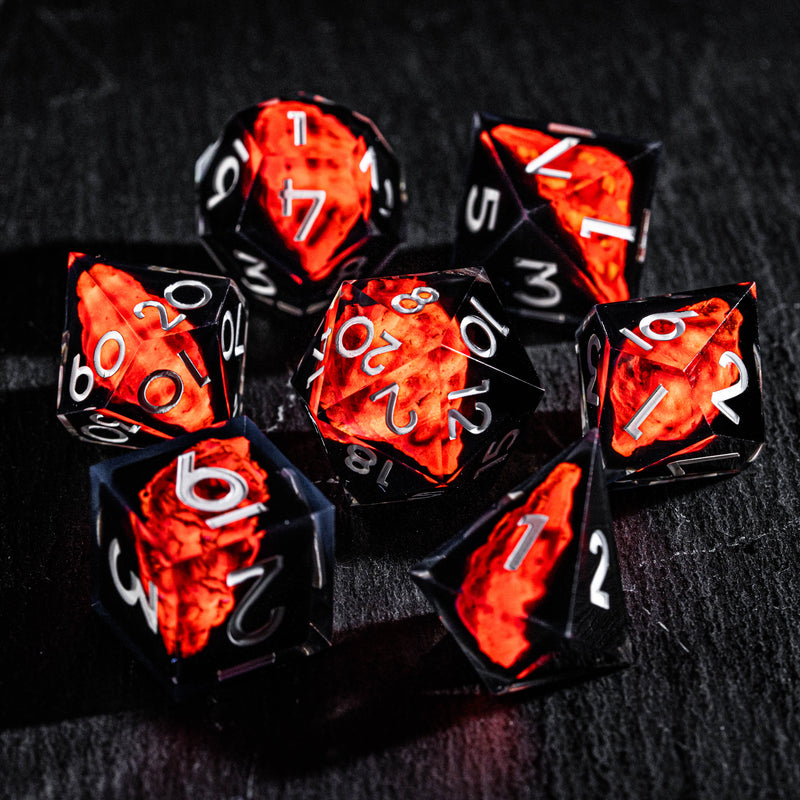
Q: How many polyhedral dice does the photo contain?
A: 7